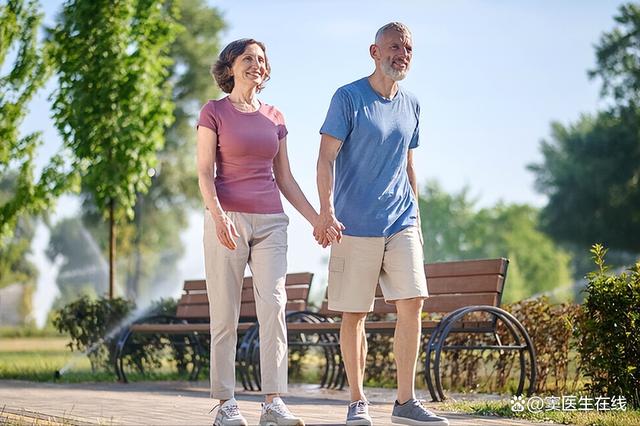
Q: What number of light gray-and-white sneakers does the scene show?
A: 2